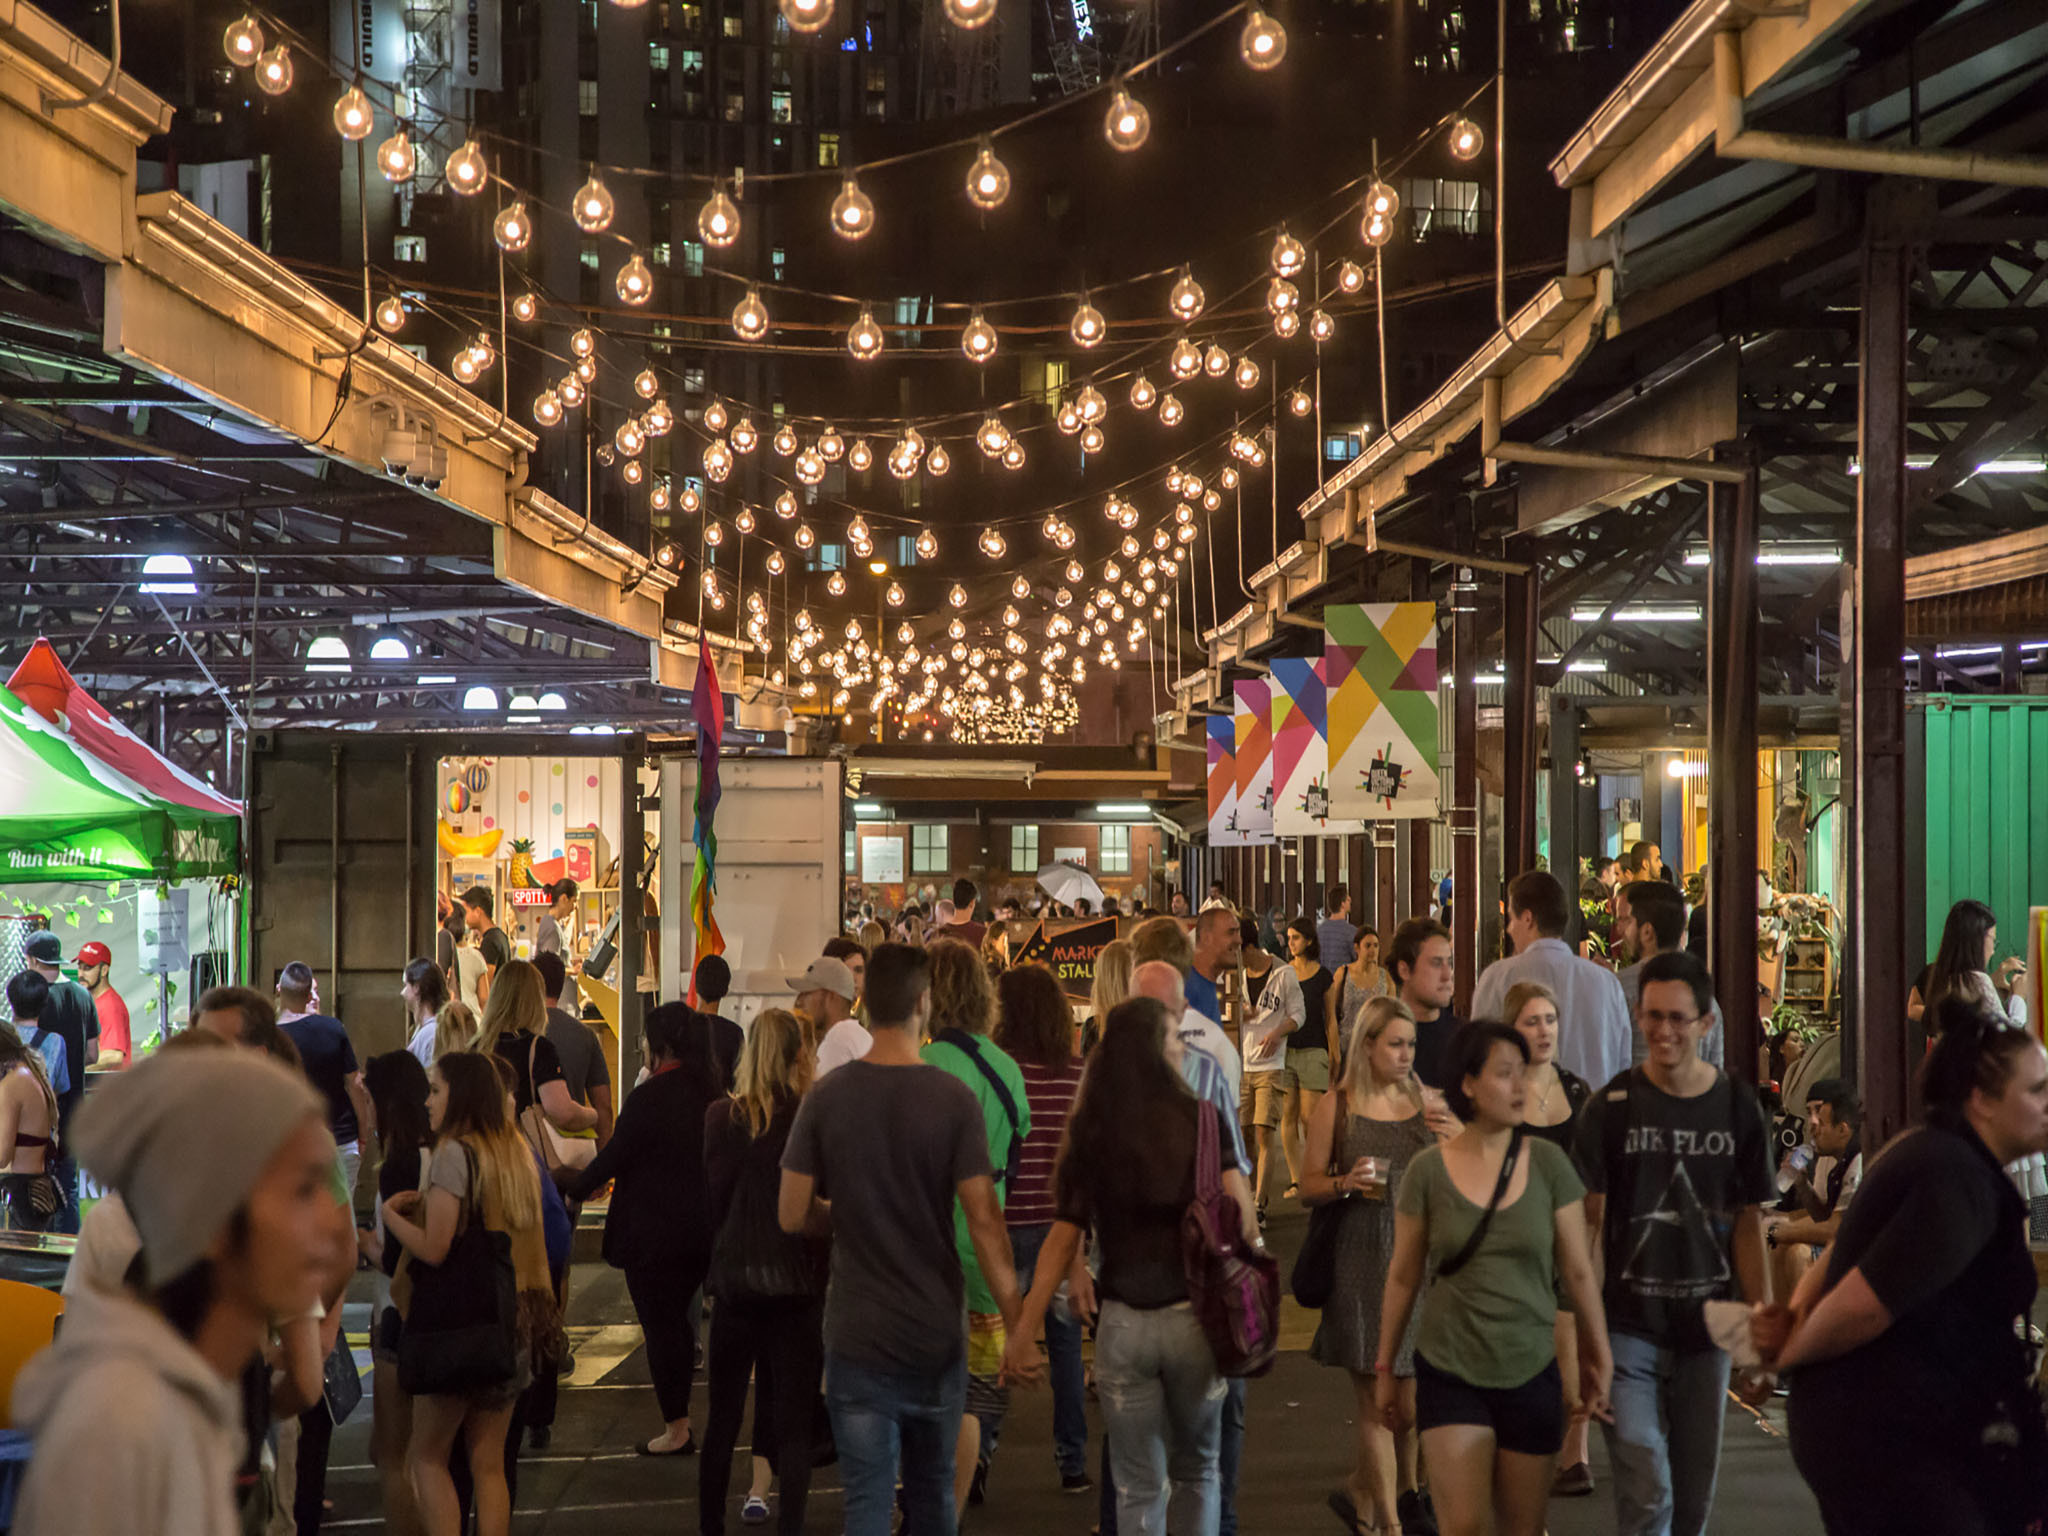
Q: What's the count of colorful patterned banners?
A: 4